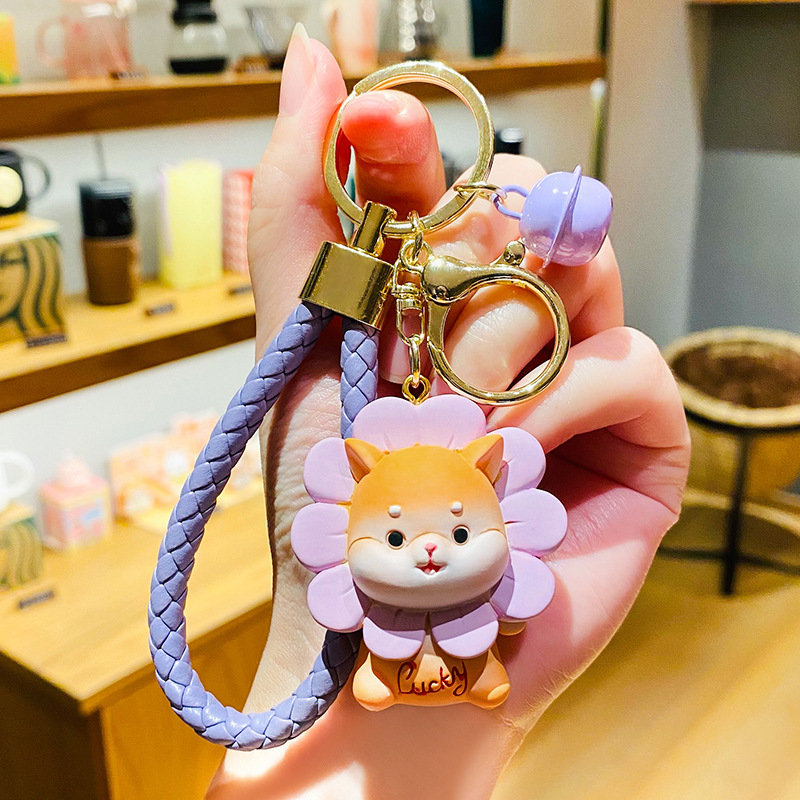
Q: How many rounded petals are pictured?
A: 10